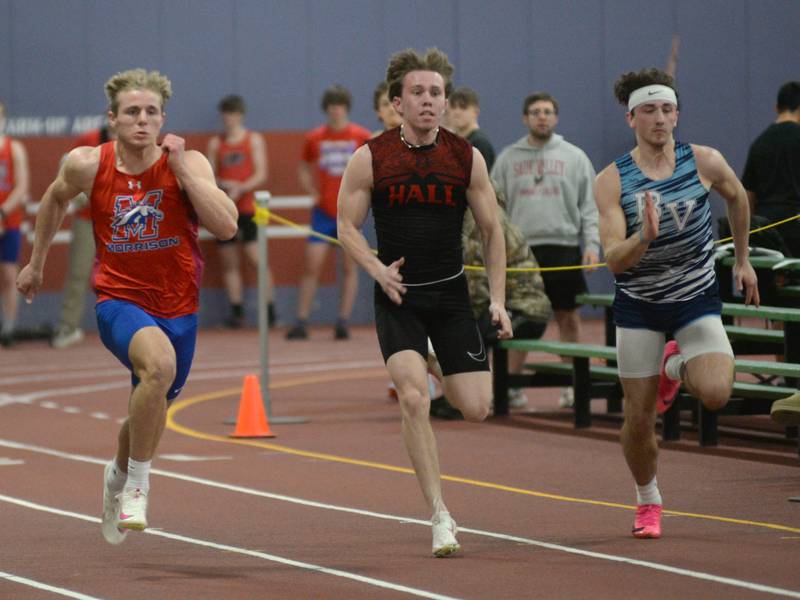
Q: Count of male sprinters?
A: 3